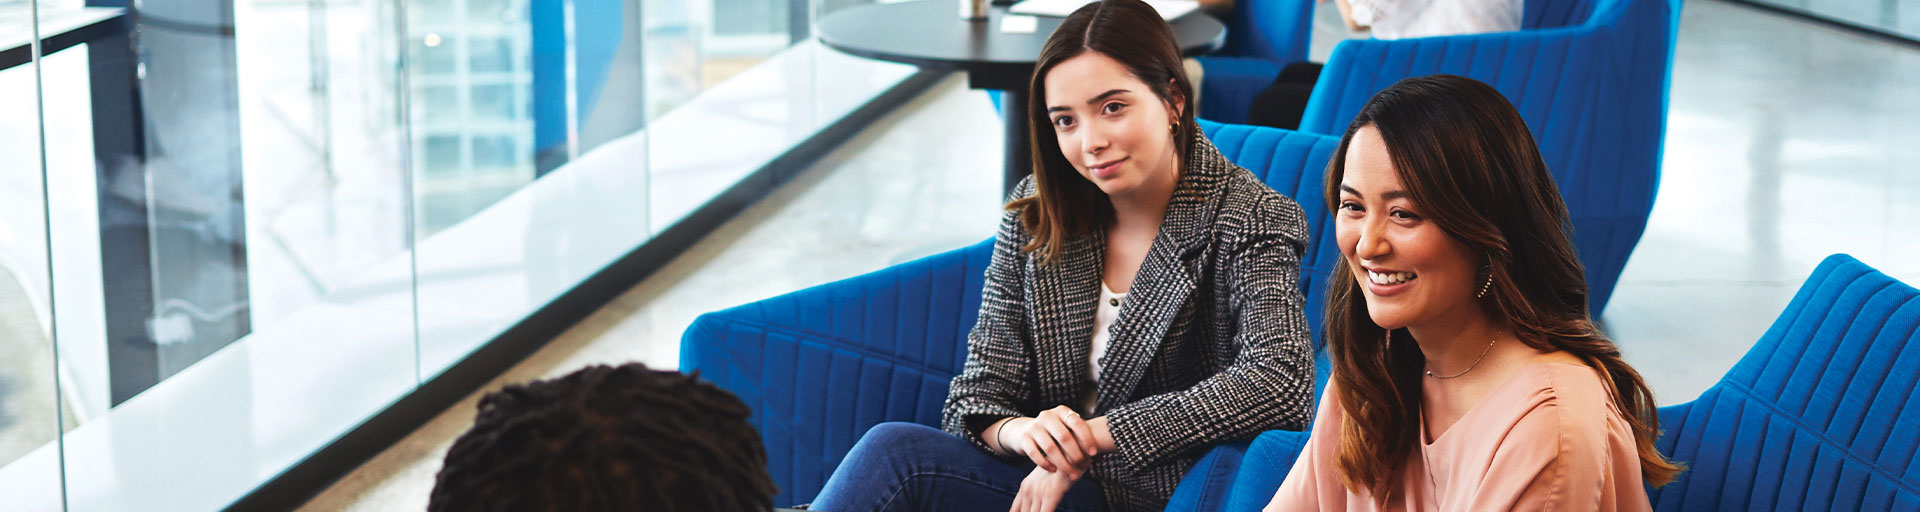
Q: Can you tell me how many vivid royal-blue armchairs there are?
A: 4